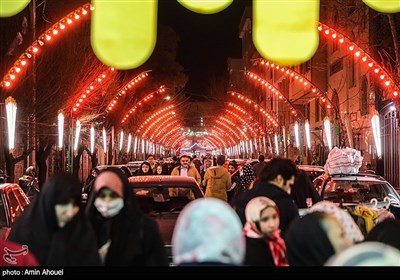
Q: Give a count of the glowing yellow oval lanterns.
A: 5